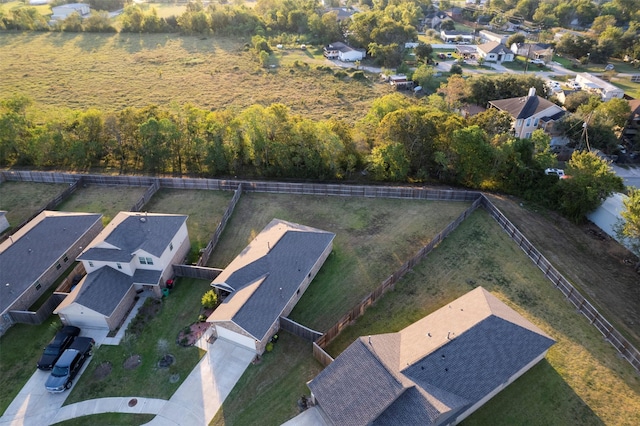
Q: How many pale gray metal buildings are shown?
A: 1